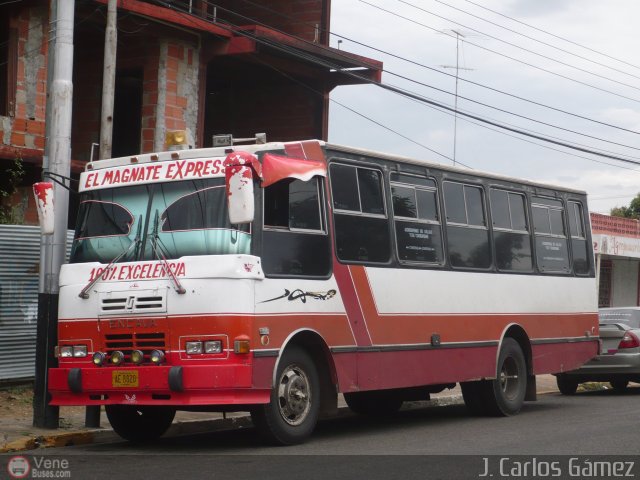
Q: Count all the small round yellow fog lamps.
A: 4